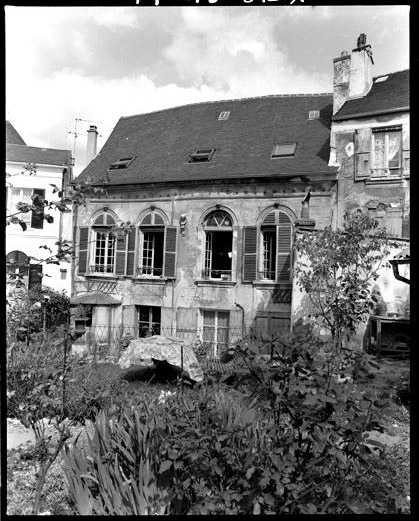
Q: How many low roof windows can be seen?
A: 3